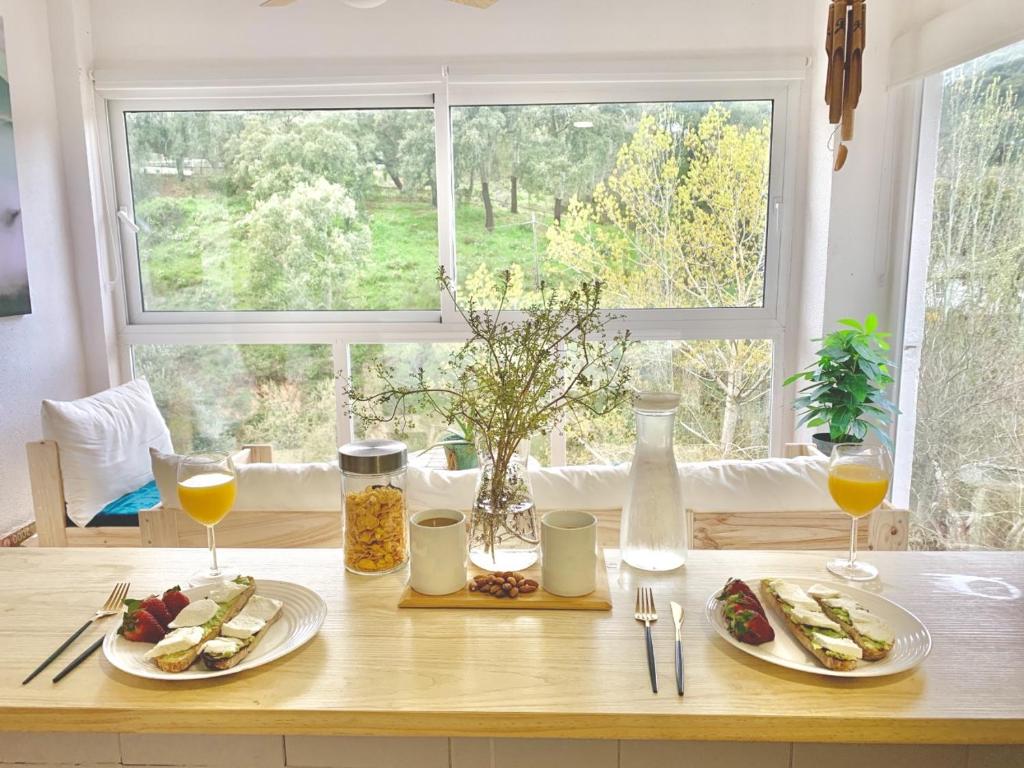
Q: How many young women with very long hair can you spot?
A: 0